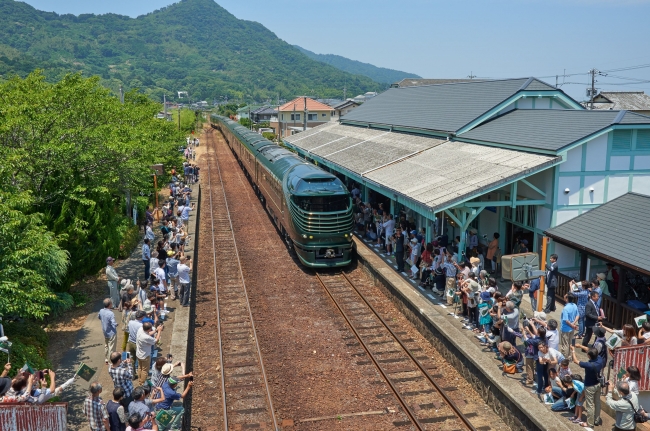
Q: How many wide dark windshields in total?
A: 1